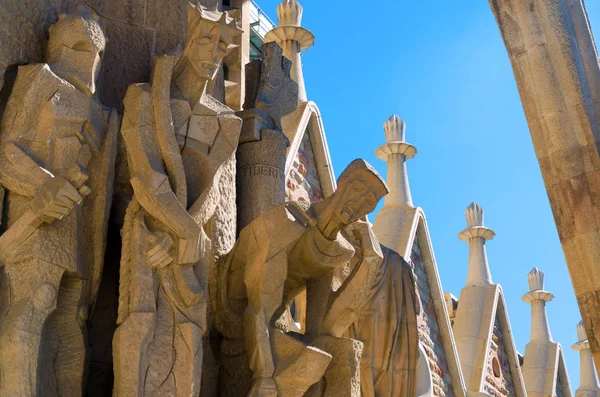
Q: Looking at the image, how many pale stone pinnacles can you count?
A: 5